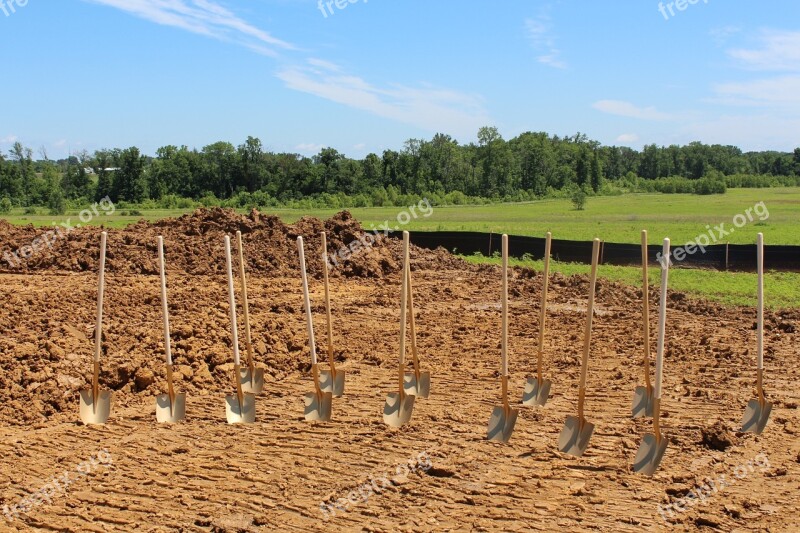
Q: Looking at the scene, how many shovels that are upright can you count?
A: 14